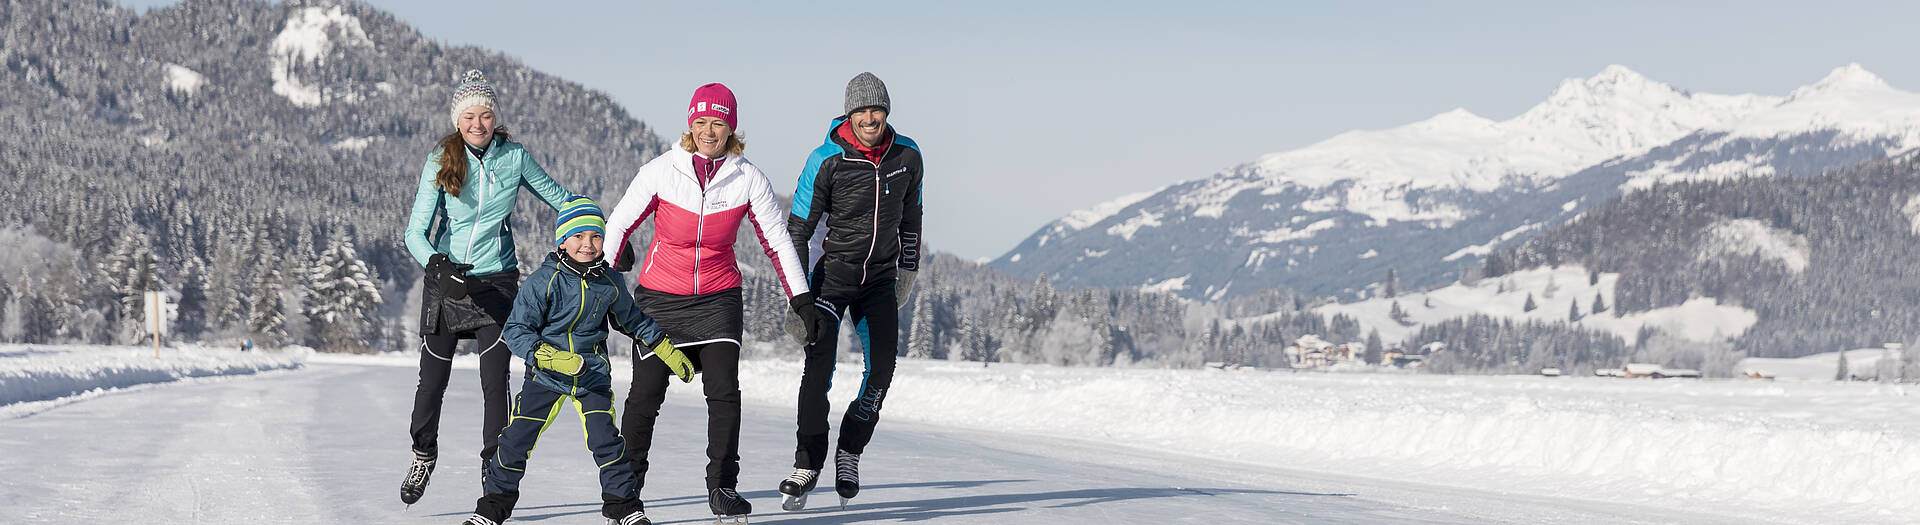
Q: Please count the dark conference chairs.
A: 0